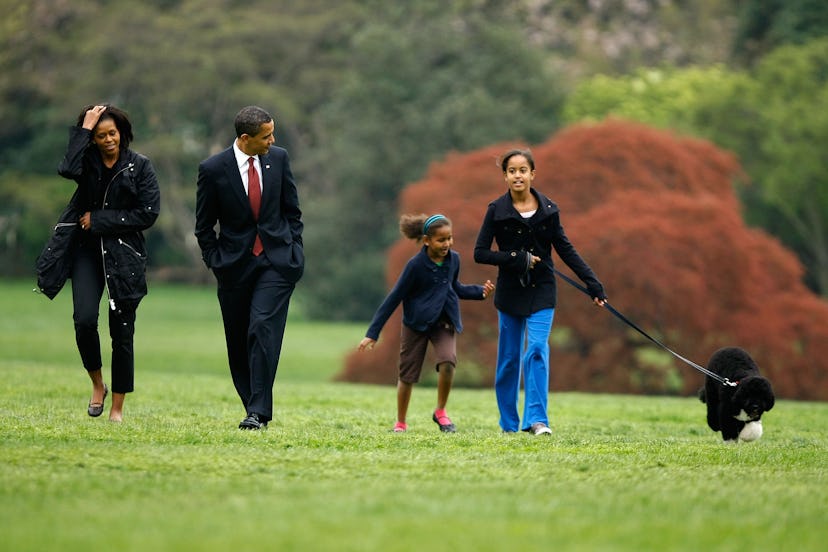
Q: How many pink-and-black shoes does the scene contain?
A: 2